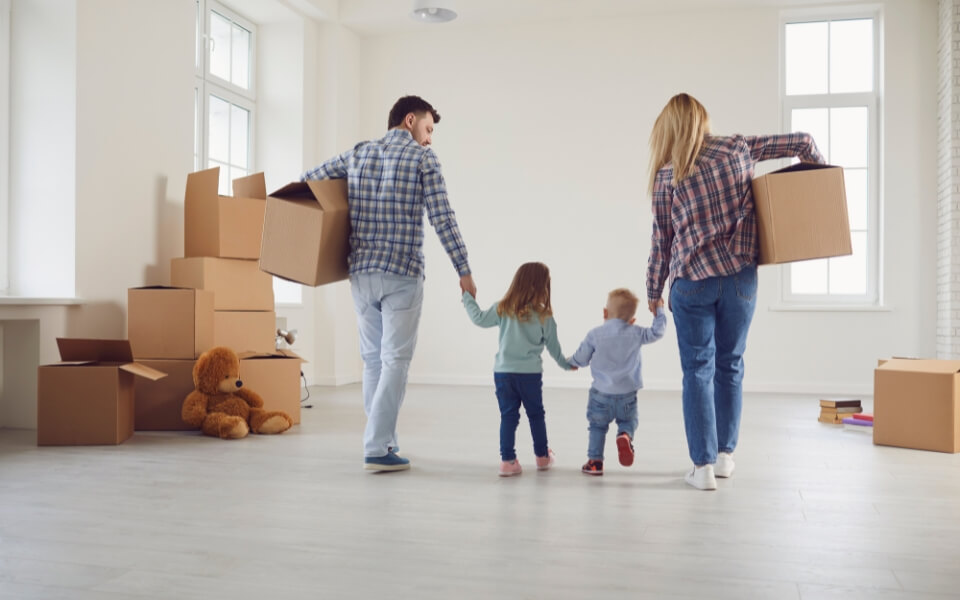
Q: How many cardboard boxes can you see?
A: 10